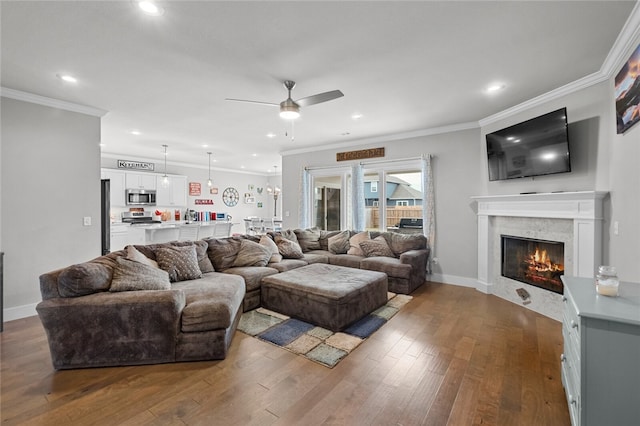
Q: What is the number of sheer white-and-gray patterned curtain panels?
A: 3